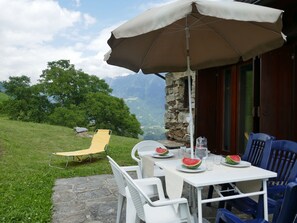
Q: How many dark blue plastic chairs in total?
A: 3